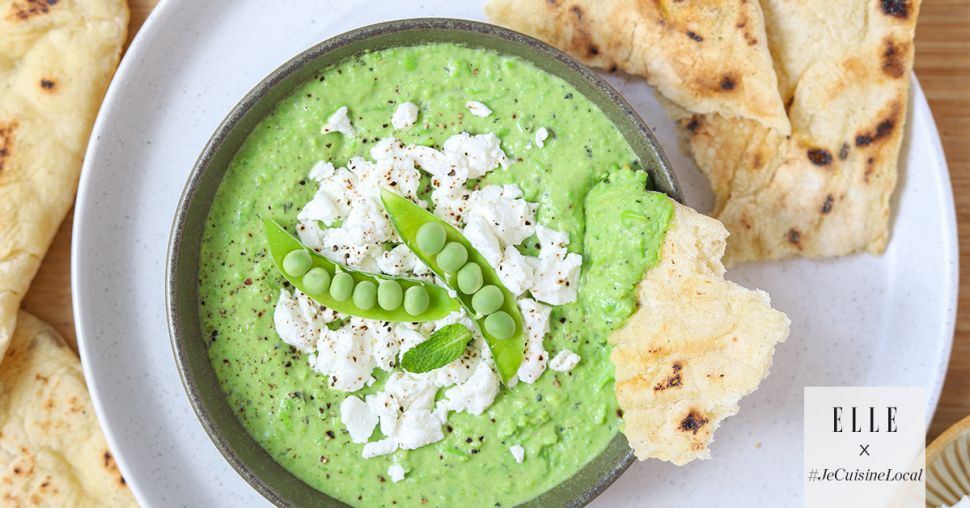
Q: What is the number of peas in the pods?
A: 11